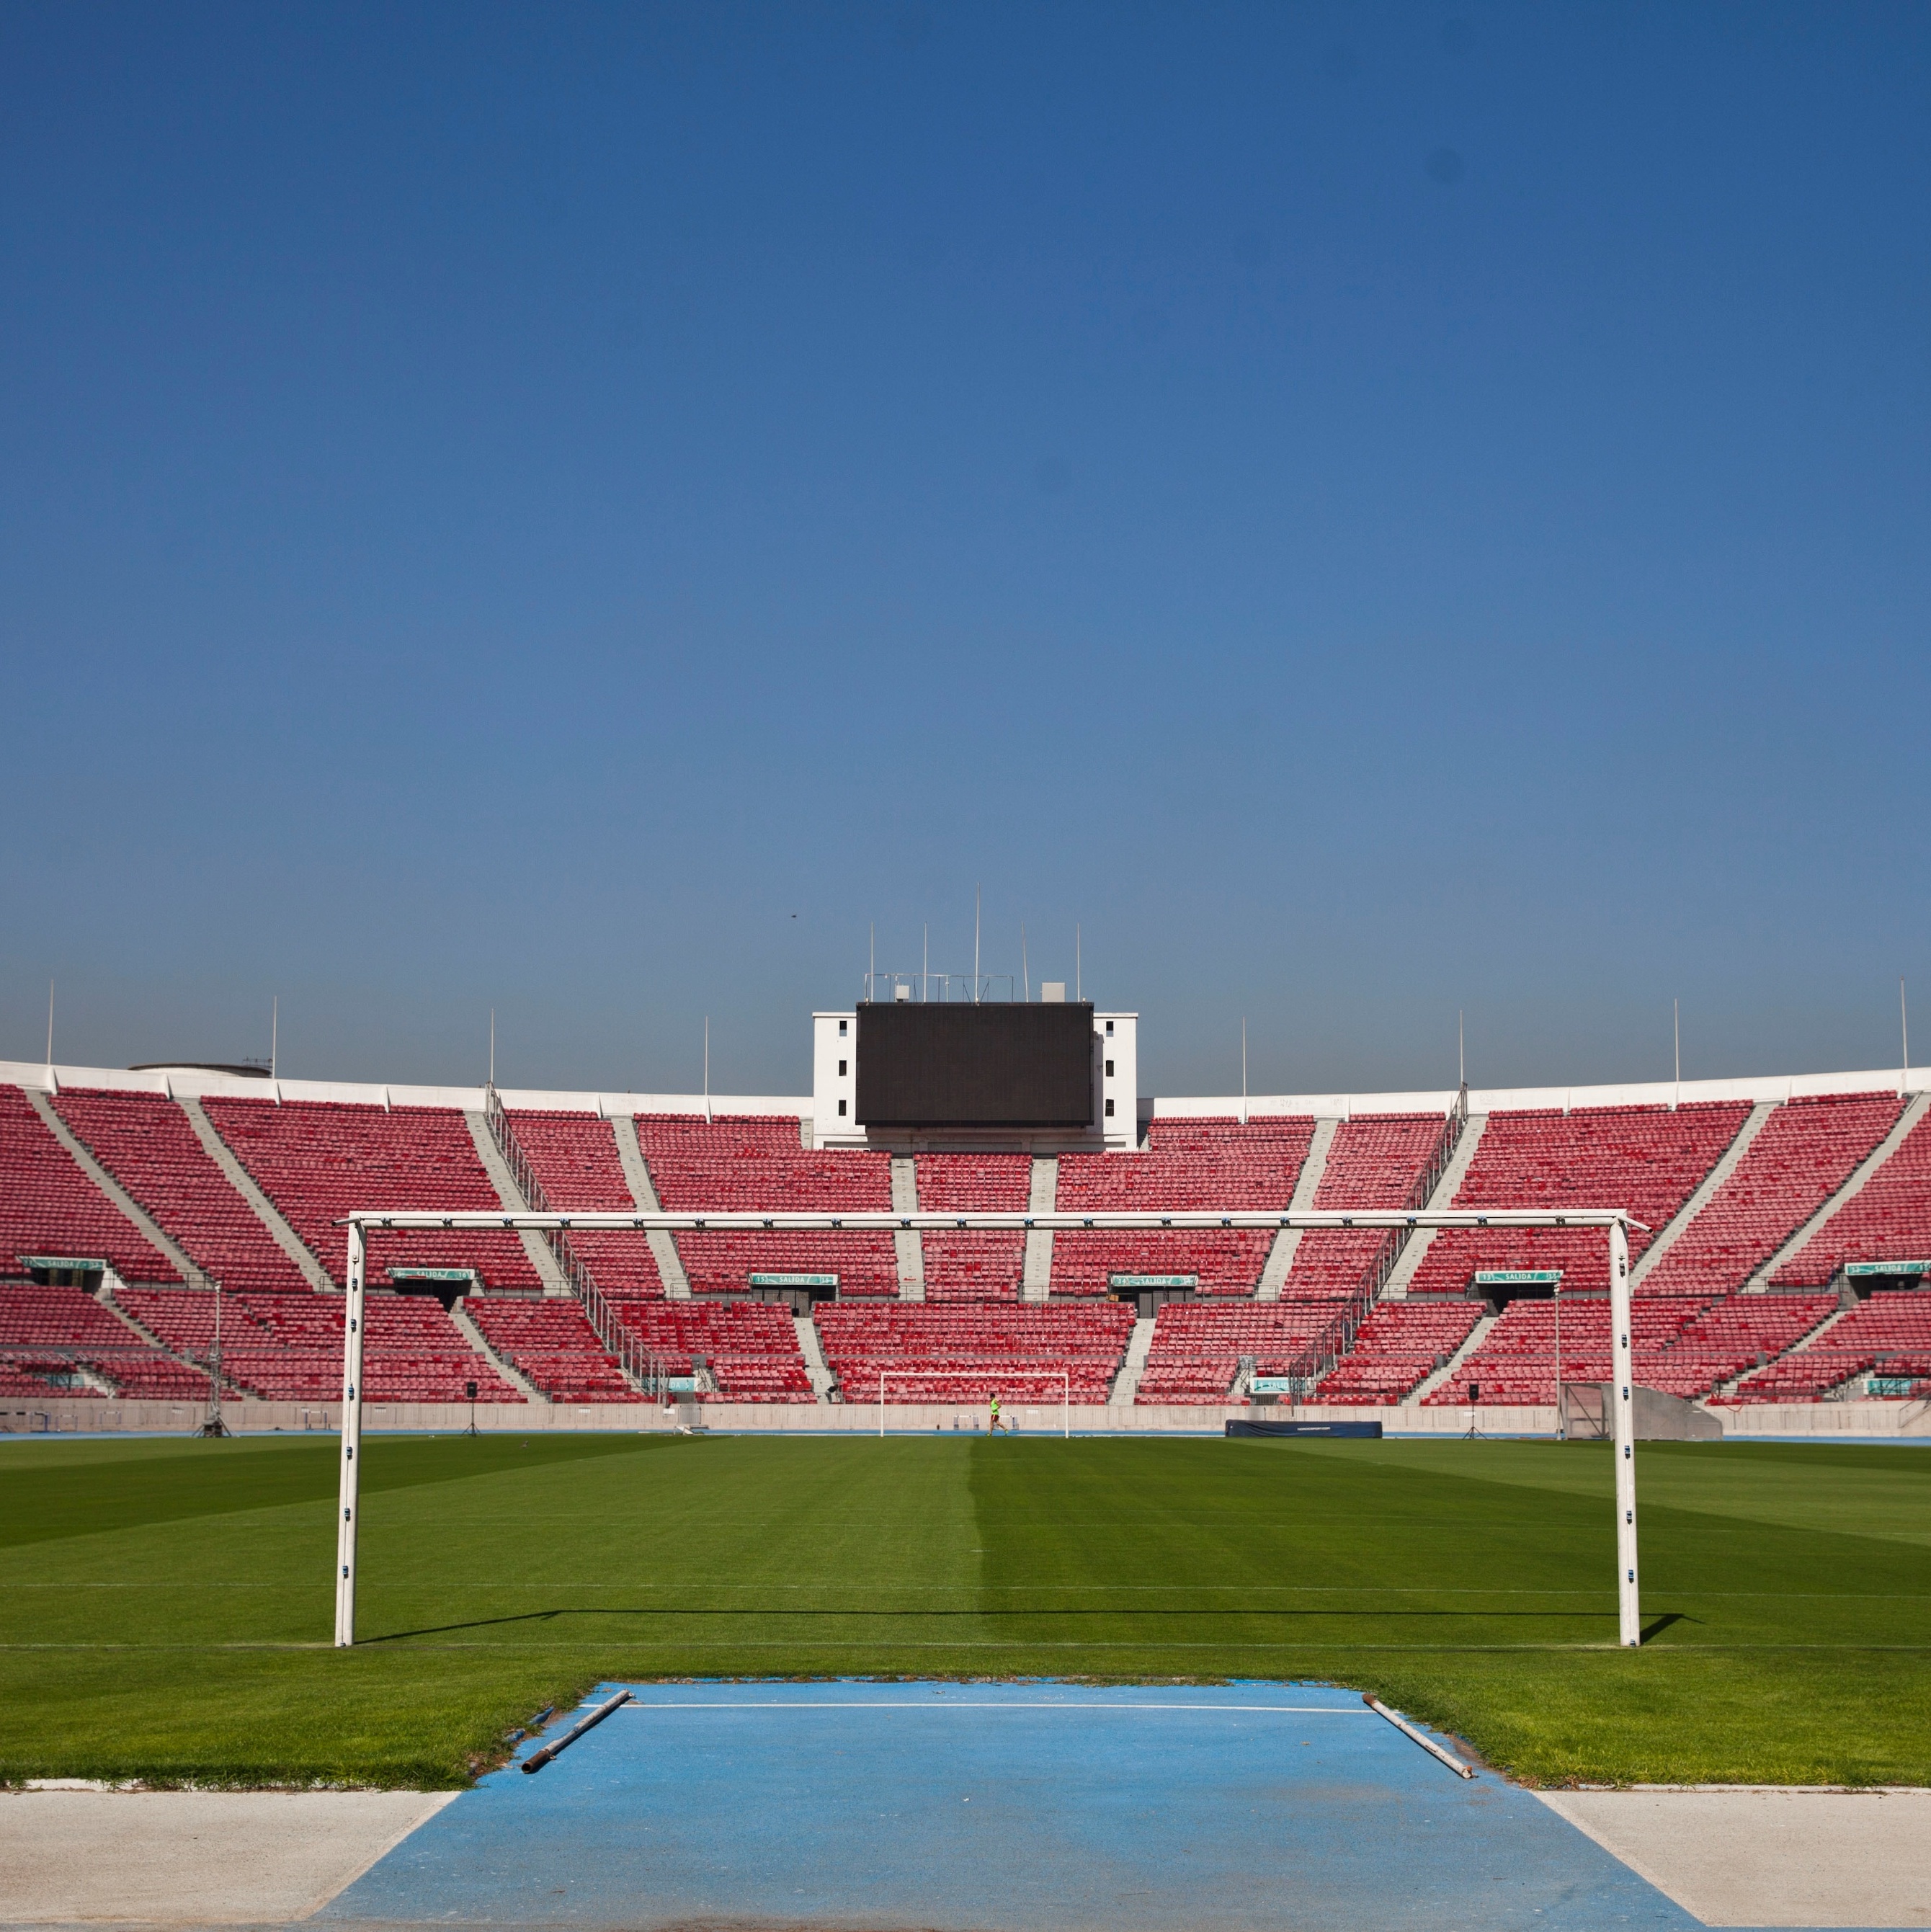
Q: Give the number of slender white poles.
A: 13